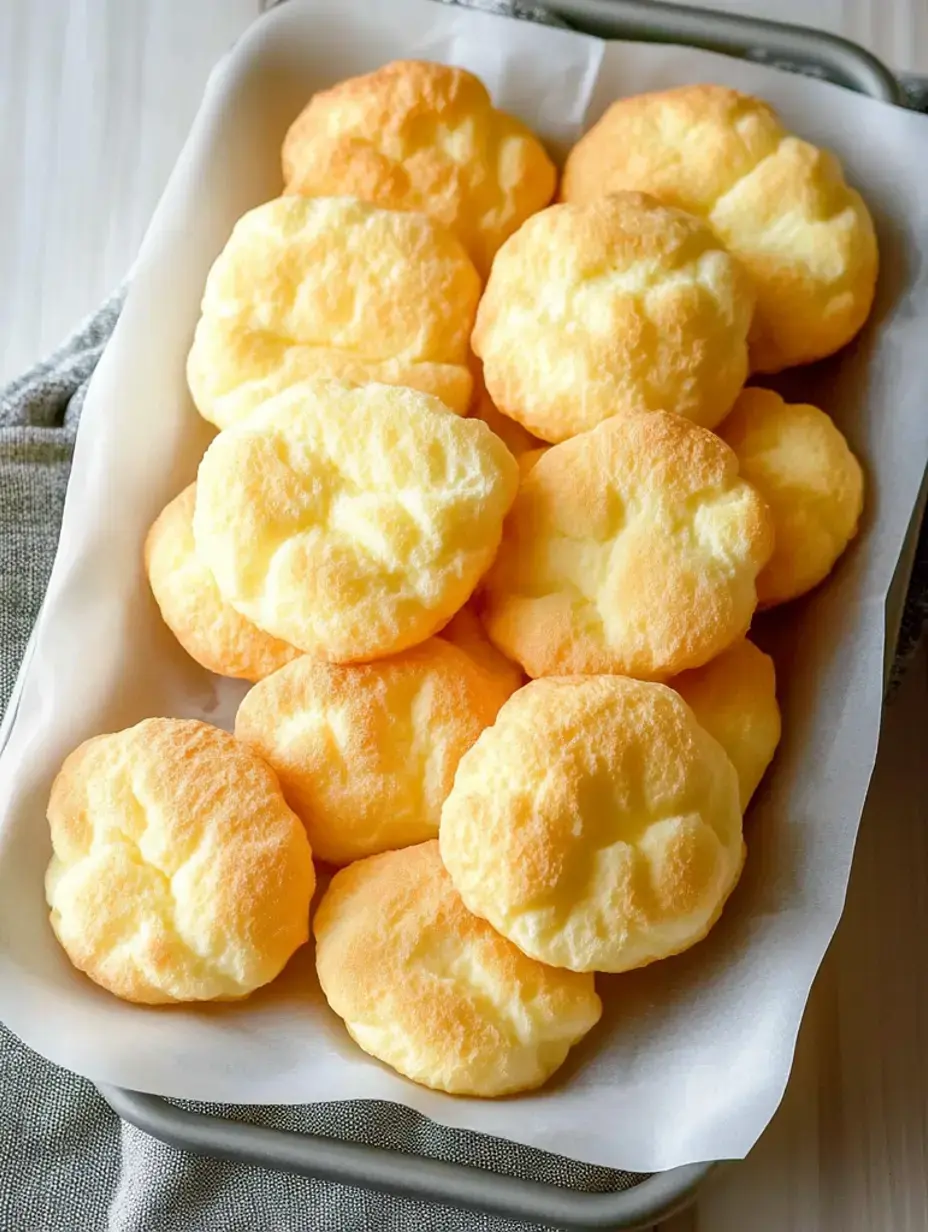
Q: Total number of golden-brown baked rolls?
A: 13